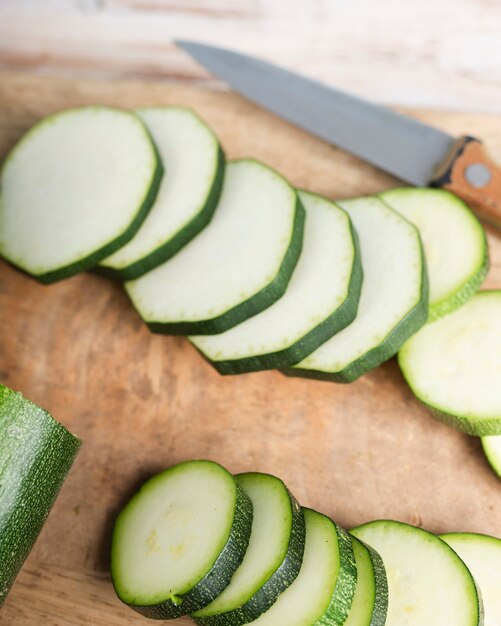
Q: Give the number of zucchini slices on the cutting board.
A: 14